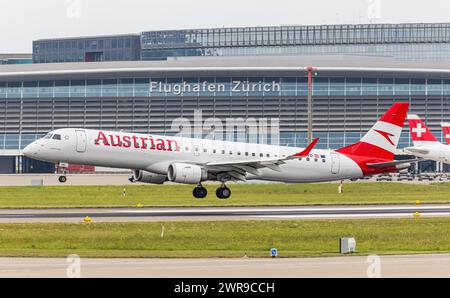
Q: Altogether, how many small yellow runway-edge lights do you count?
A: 4